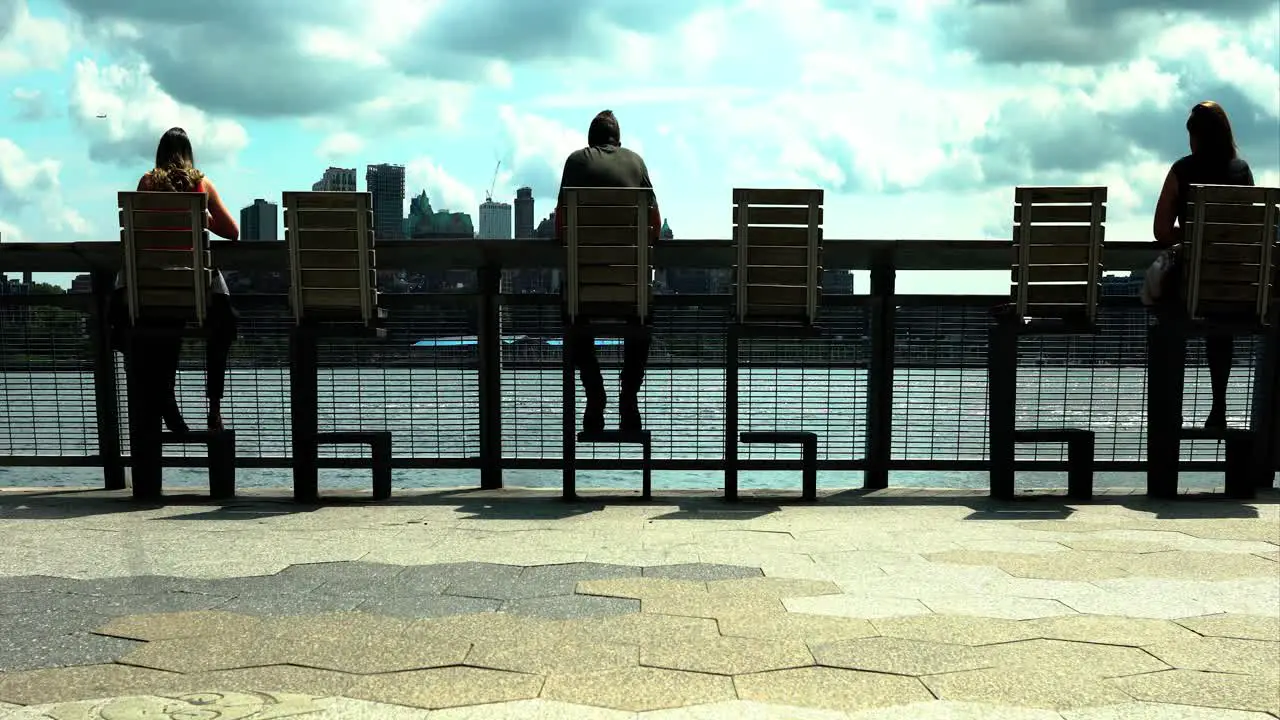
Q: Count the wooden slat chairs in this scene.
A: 6